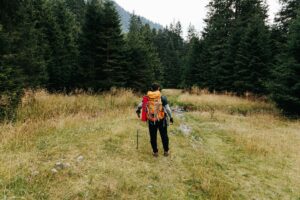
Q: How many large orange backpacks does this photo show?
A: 1